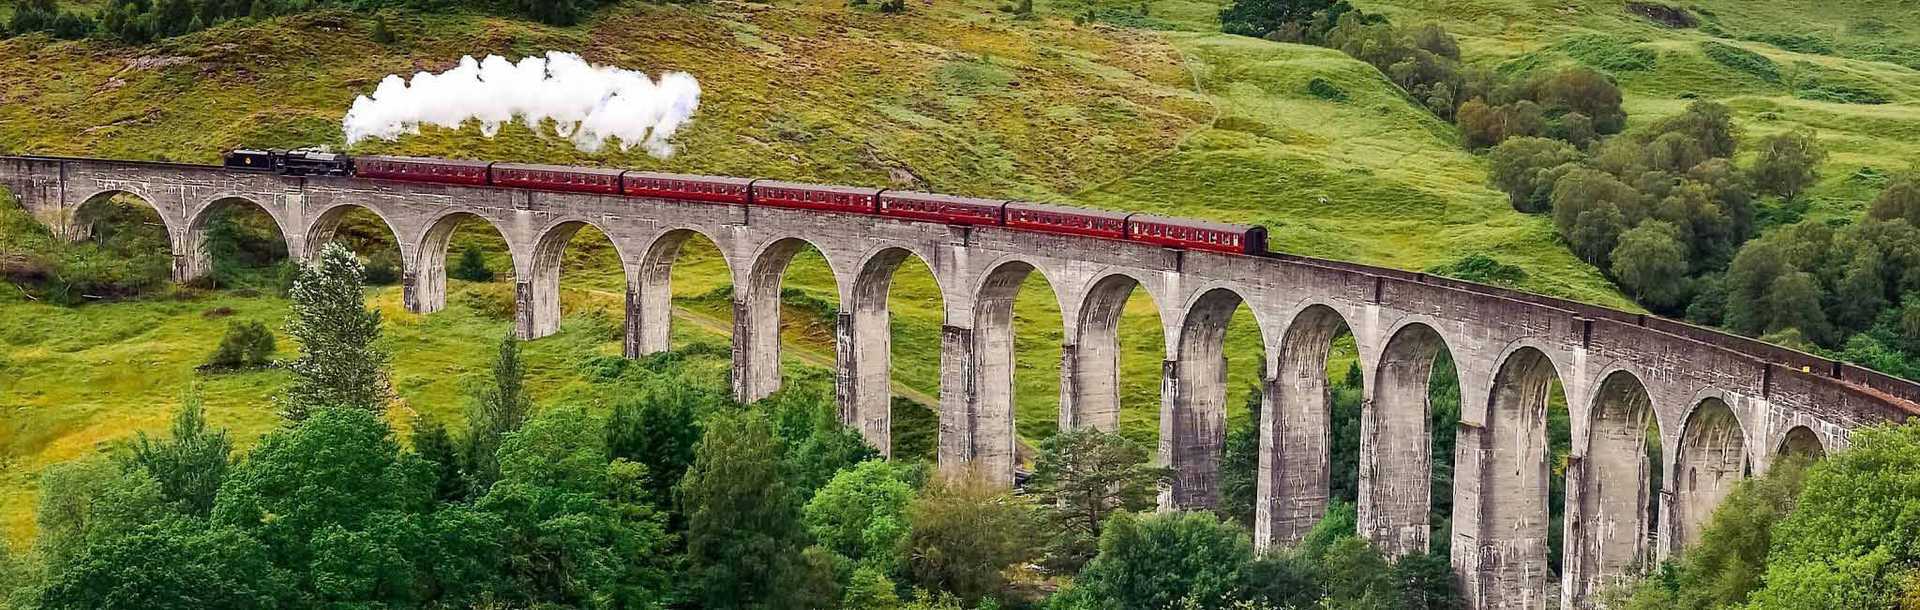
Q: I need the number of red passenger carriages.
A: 7